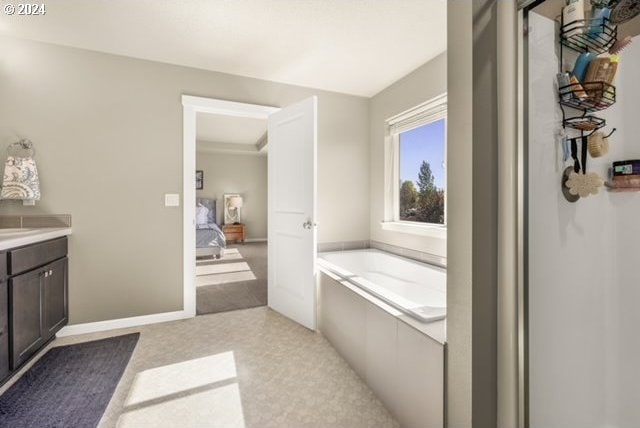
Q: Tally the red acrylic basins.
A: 0